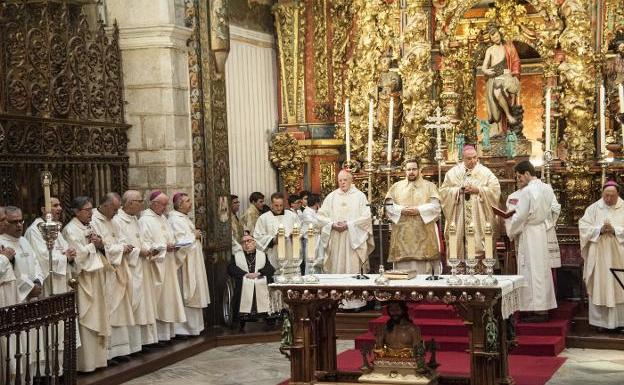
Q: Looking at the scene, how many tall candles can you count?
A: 6